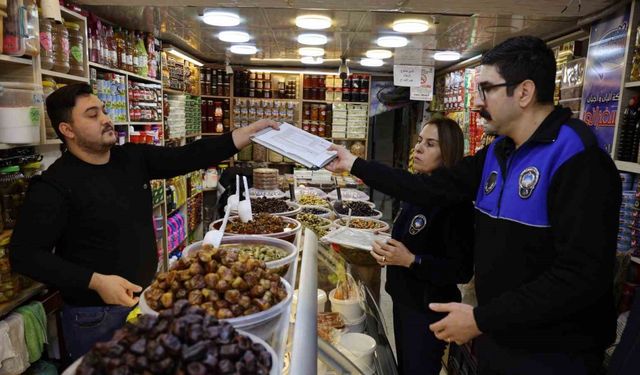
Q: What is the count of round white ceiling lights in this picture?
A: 12